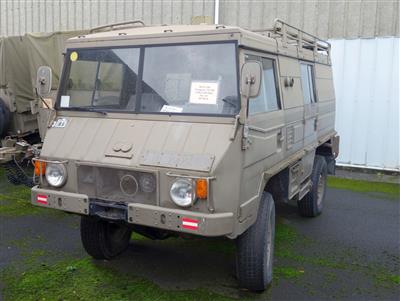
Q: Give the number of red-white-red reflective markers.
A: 2